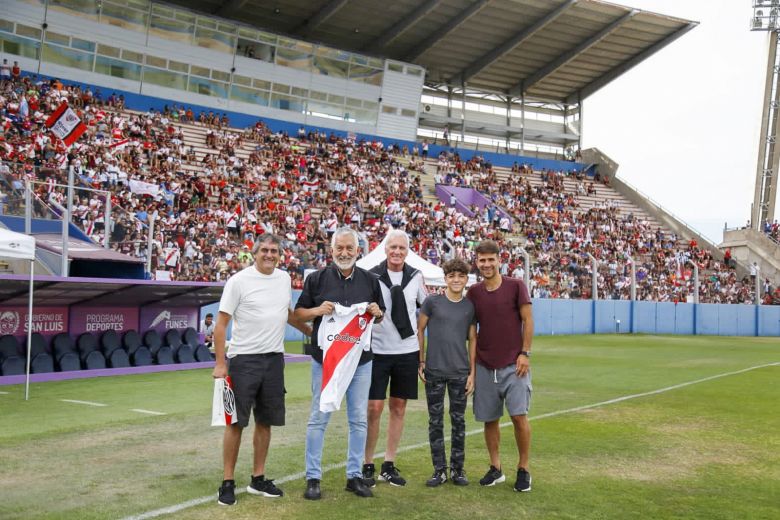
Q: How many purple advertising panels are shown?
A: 3